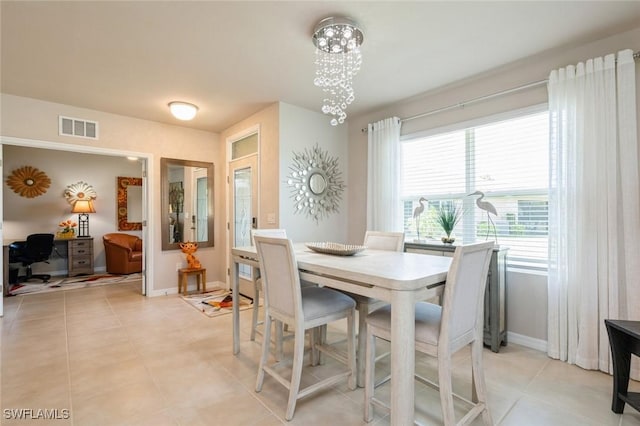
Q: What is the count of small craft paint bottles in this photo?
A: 0